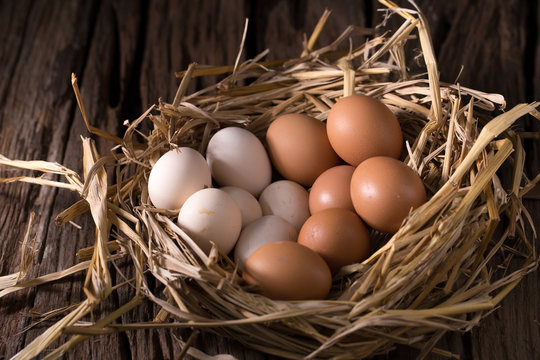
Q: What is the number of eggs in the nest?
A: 12